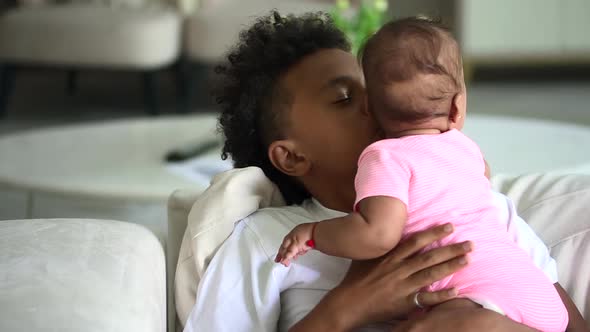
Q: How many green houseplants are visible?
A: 1